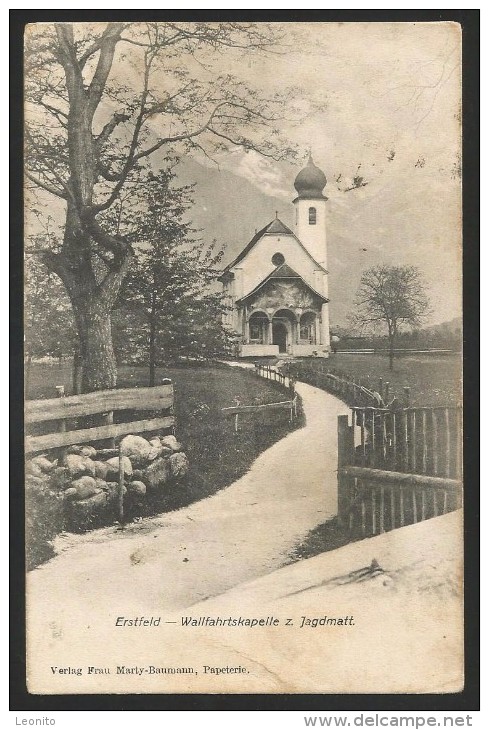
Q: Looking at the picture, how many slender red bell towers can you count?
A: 0